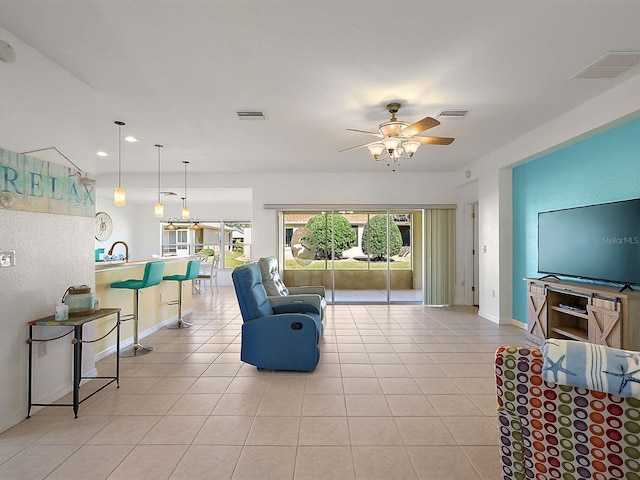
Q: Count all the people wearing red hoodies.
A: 0